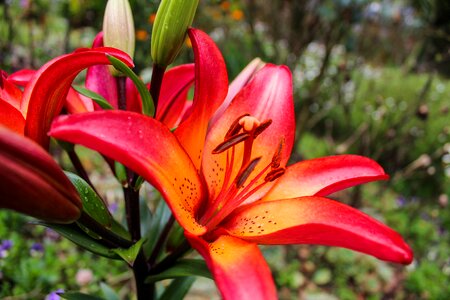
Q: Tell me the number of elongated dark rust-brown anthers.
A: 6